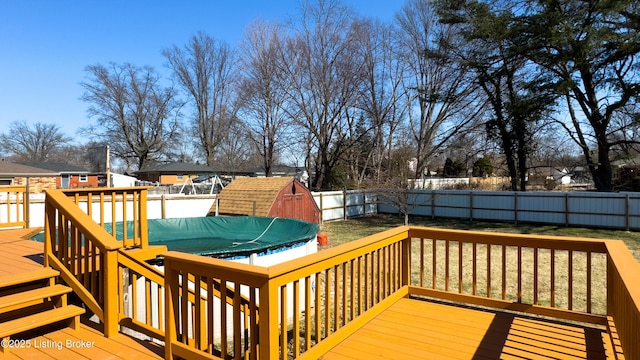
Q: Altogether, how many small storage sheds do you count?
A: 1